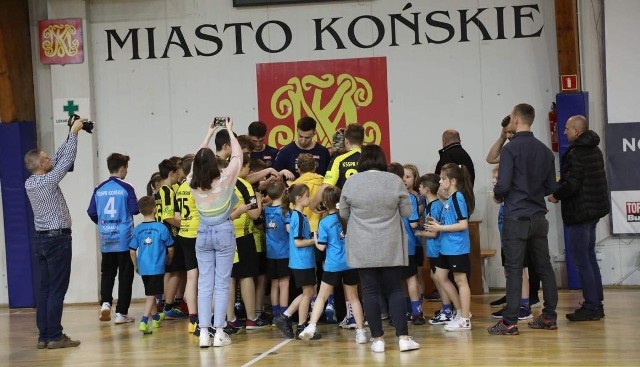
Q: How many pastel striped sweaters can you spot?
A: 1